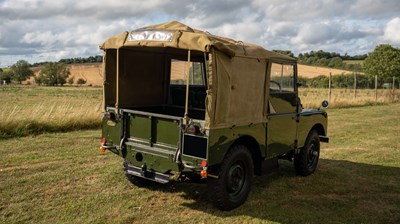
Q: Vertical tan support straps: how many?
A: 2